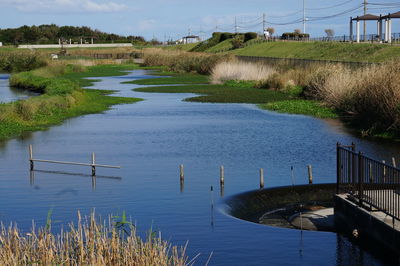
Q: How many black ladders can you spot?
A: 0